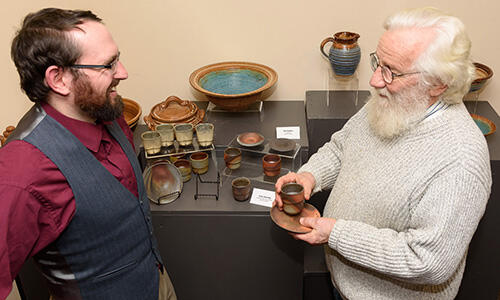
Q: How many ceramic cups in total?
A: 11